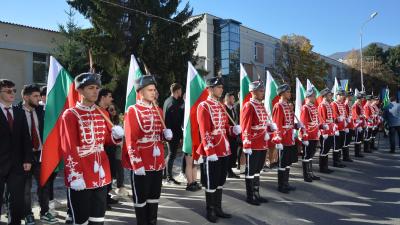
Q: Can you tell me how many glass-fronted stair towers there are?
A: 1